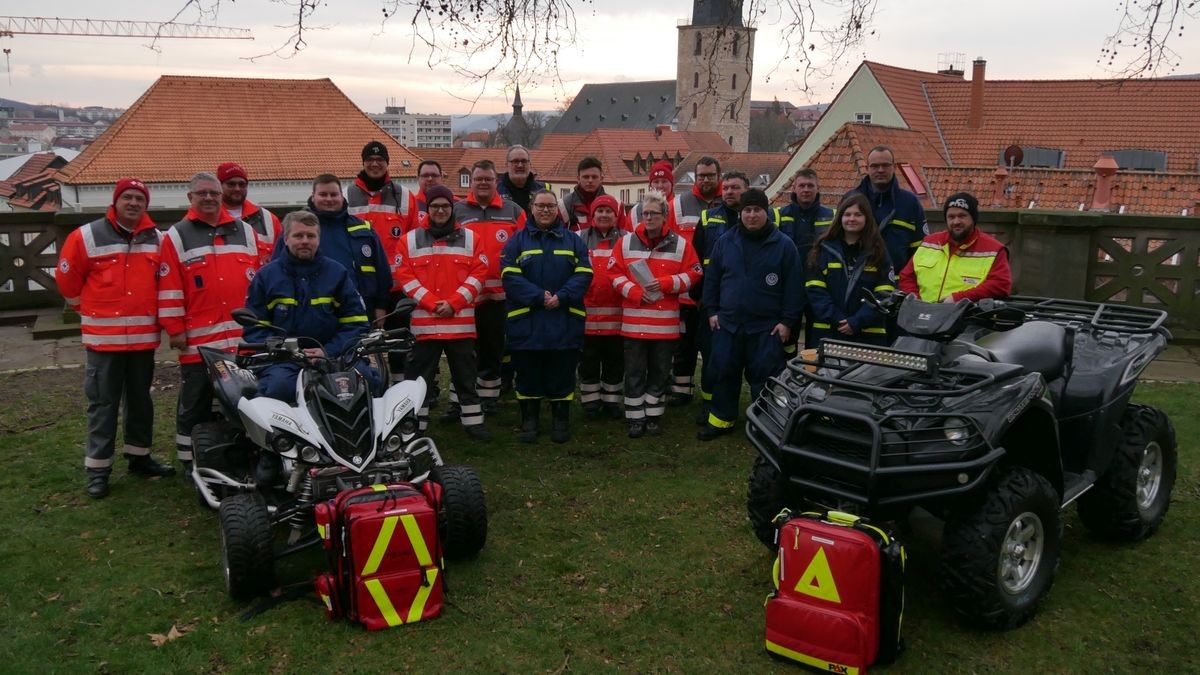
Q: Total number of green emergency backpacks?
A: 0